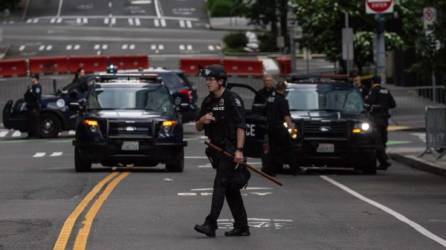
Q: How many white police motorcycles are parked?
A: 0